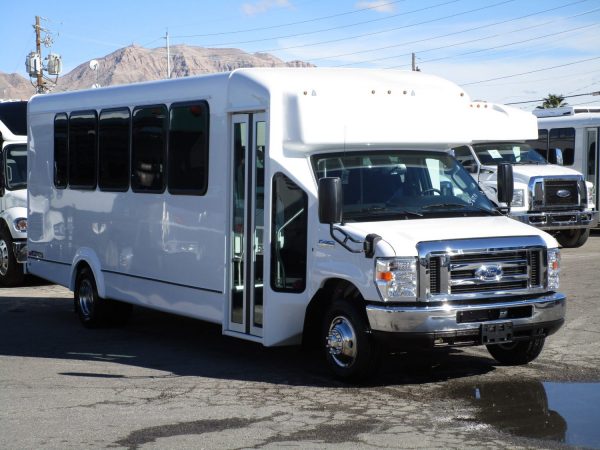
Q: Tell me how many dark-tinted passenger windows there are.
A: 5